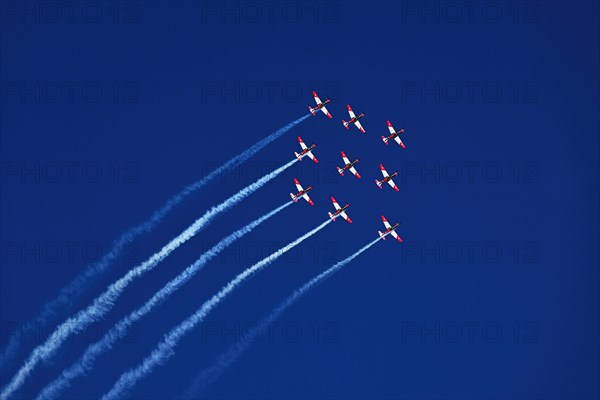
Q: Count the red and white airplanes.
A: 9